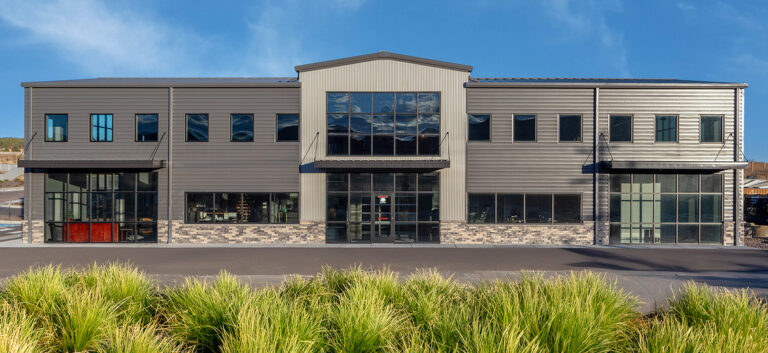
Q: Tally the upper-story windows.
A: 13